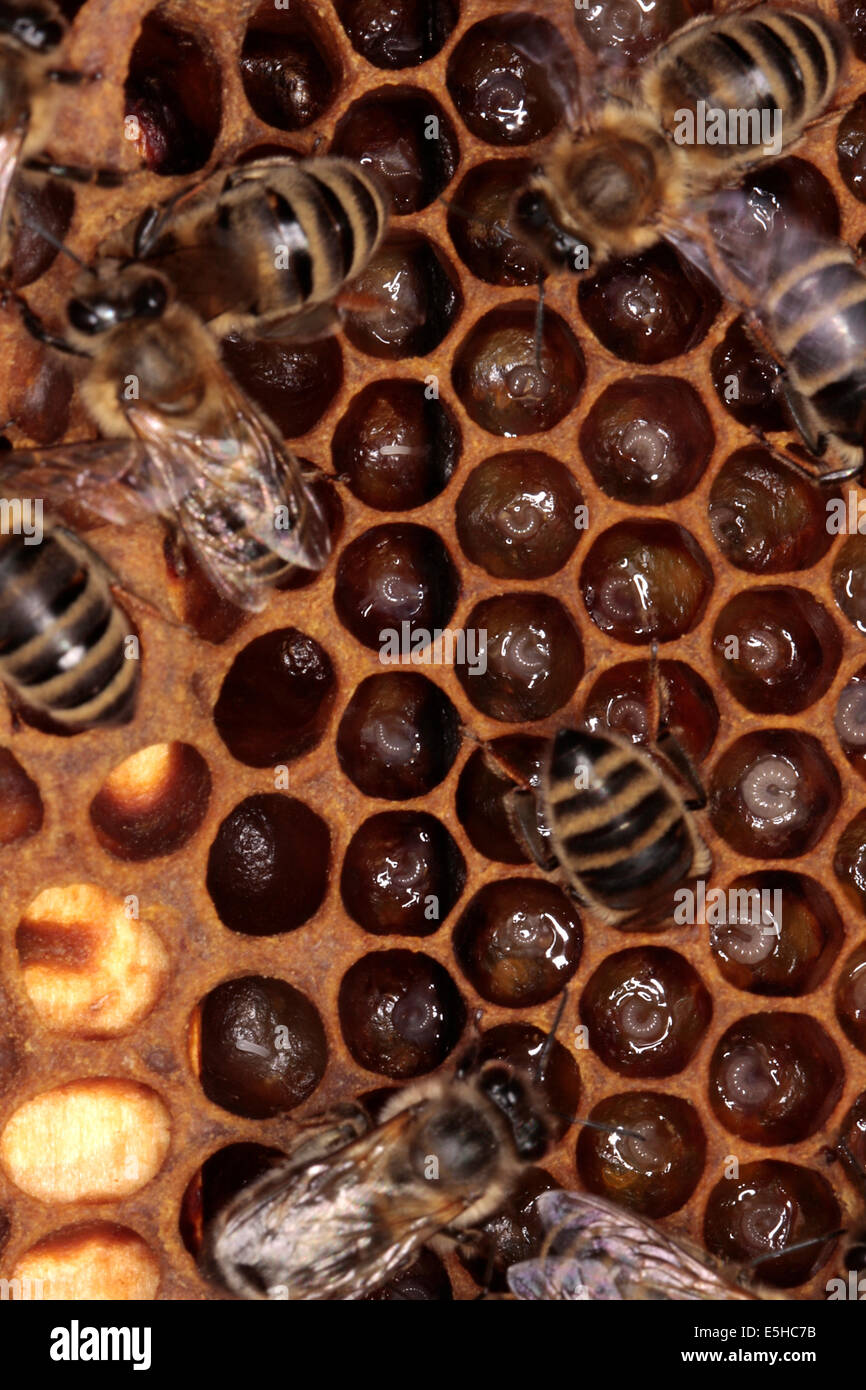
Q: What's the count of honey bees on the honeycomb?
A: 9